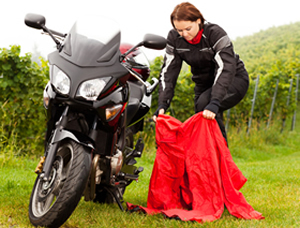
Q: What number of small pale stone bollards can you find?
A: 0